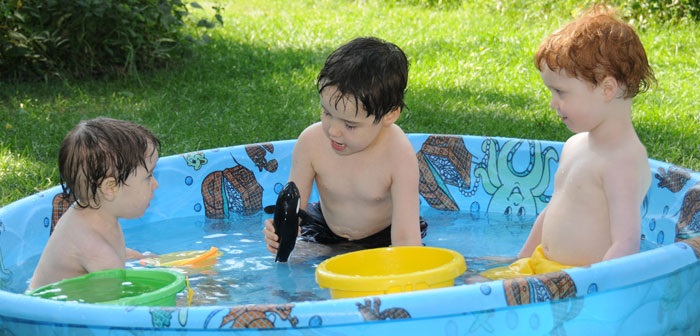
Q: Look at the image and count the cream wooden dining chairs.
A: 0